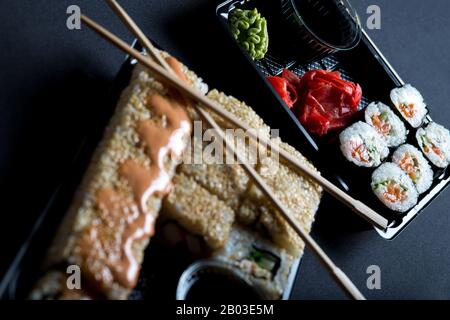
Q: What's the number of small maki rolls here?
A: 6